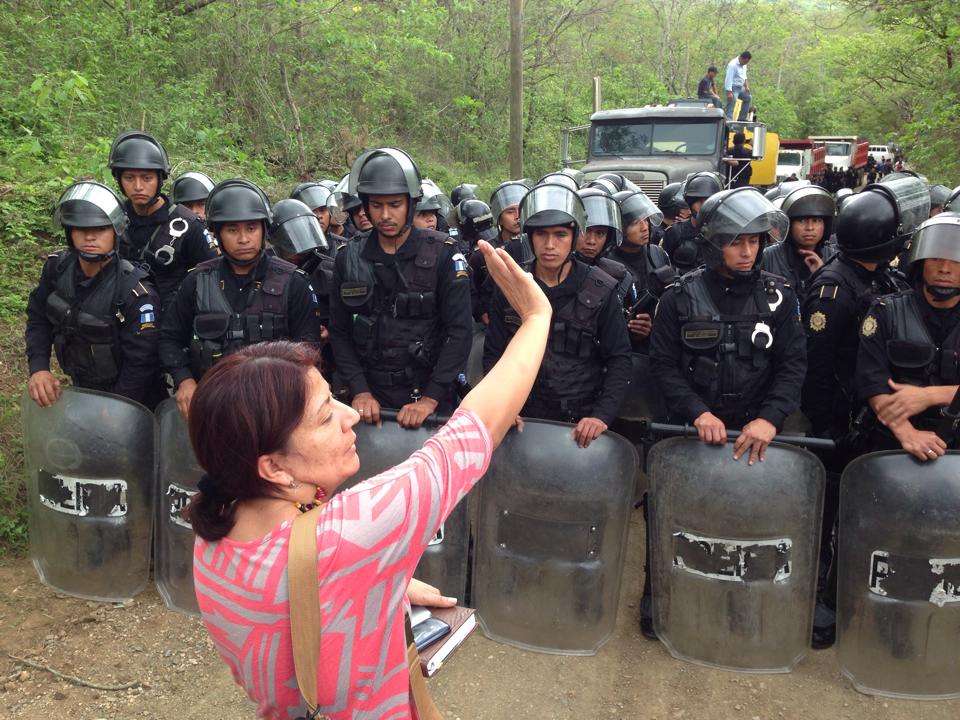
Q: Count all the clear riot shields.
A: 6